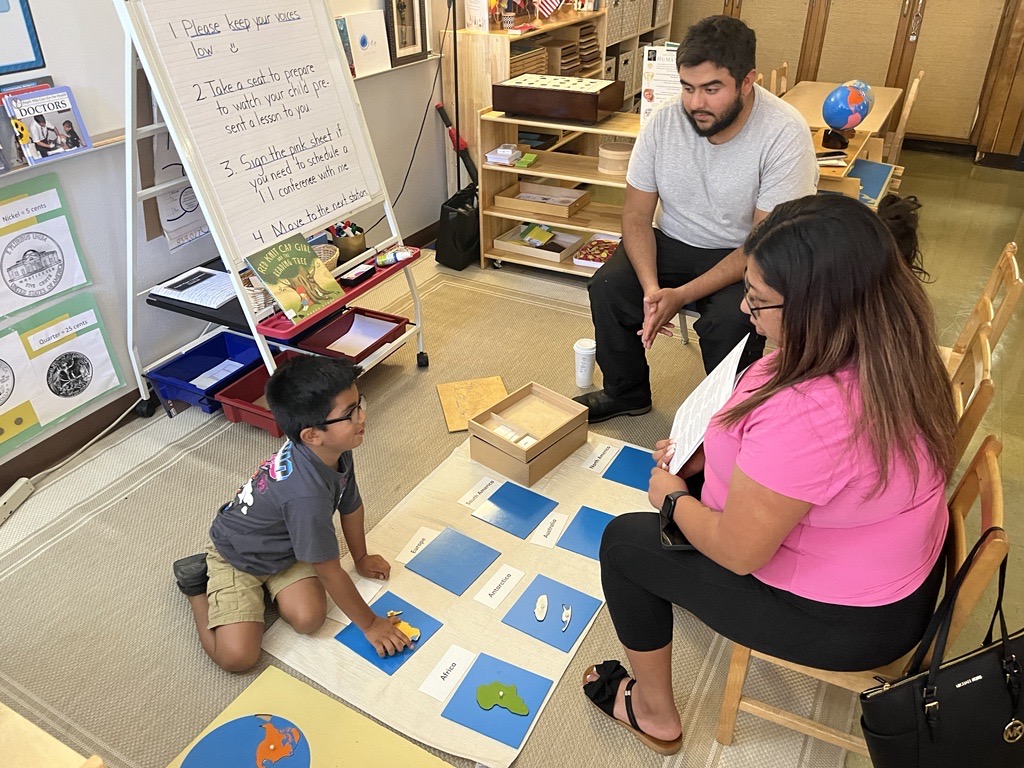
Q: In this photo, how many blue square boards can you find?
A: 7